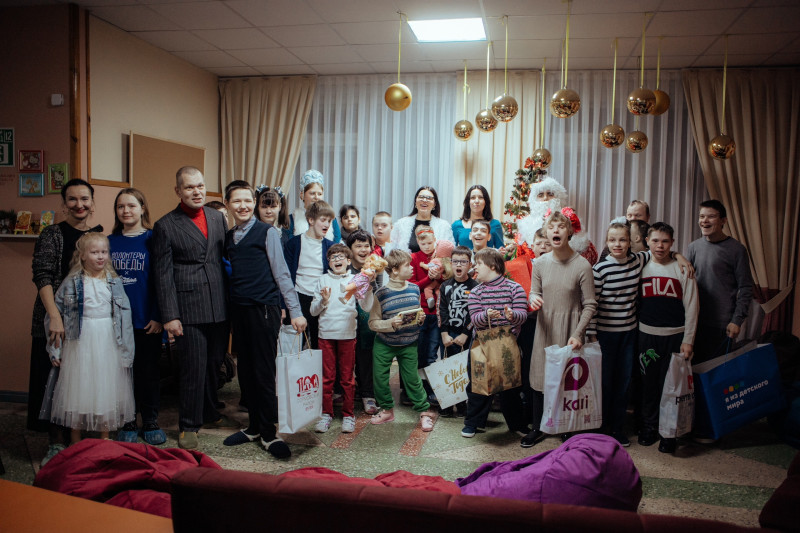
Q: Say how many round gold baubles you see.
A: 11